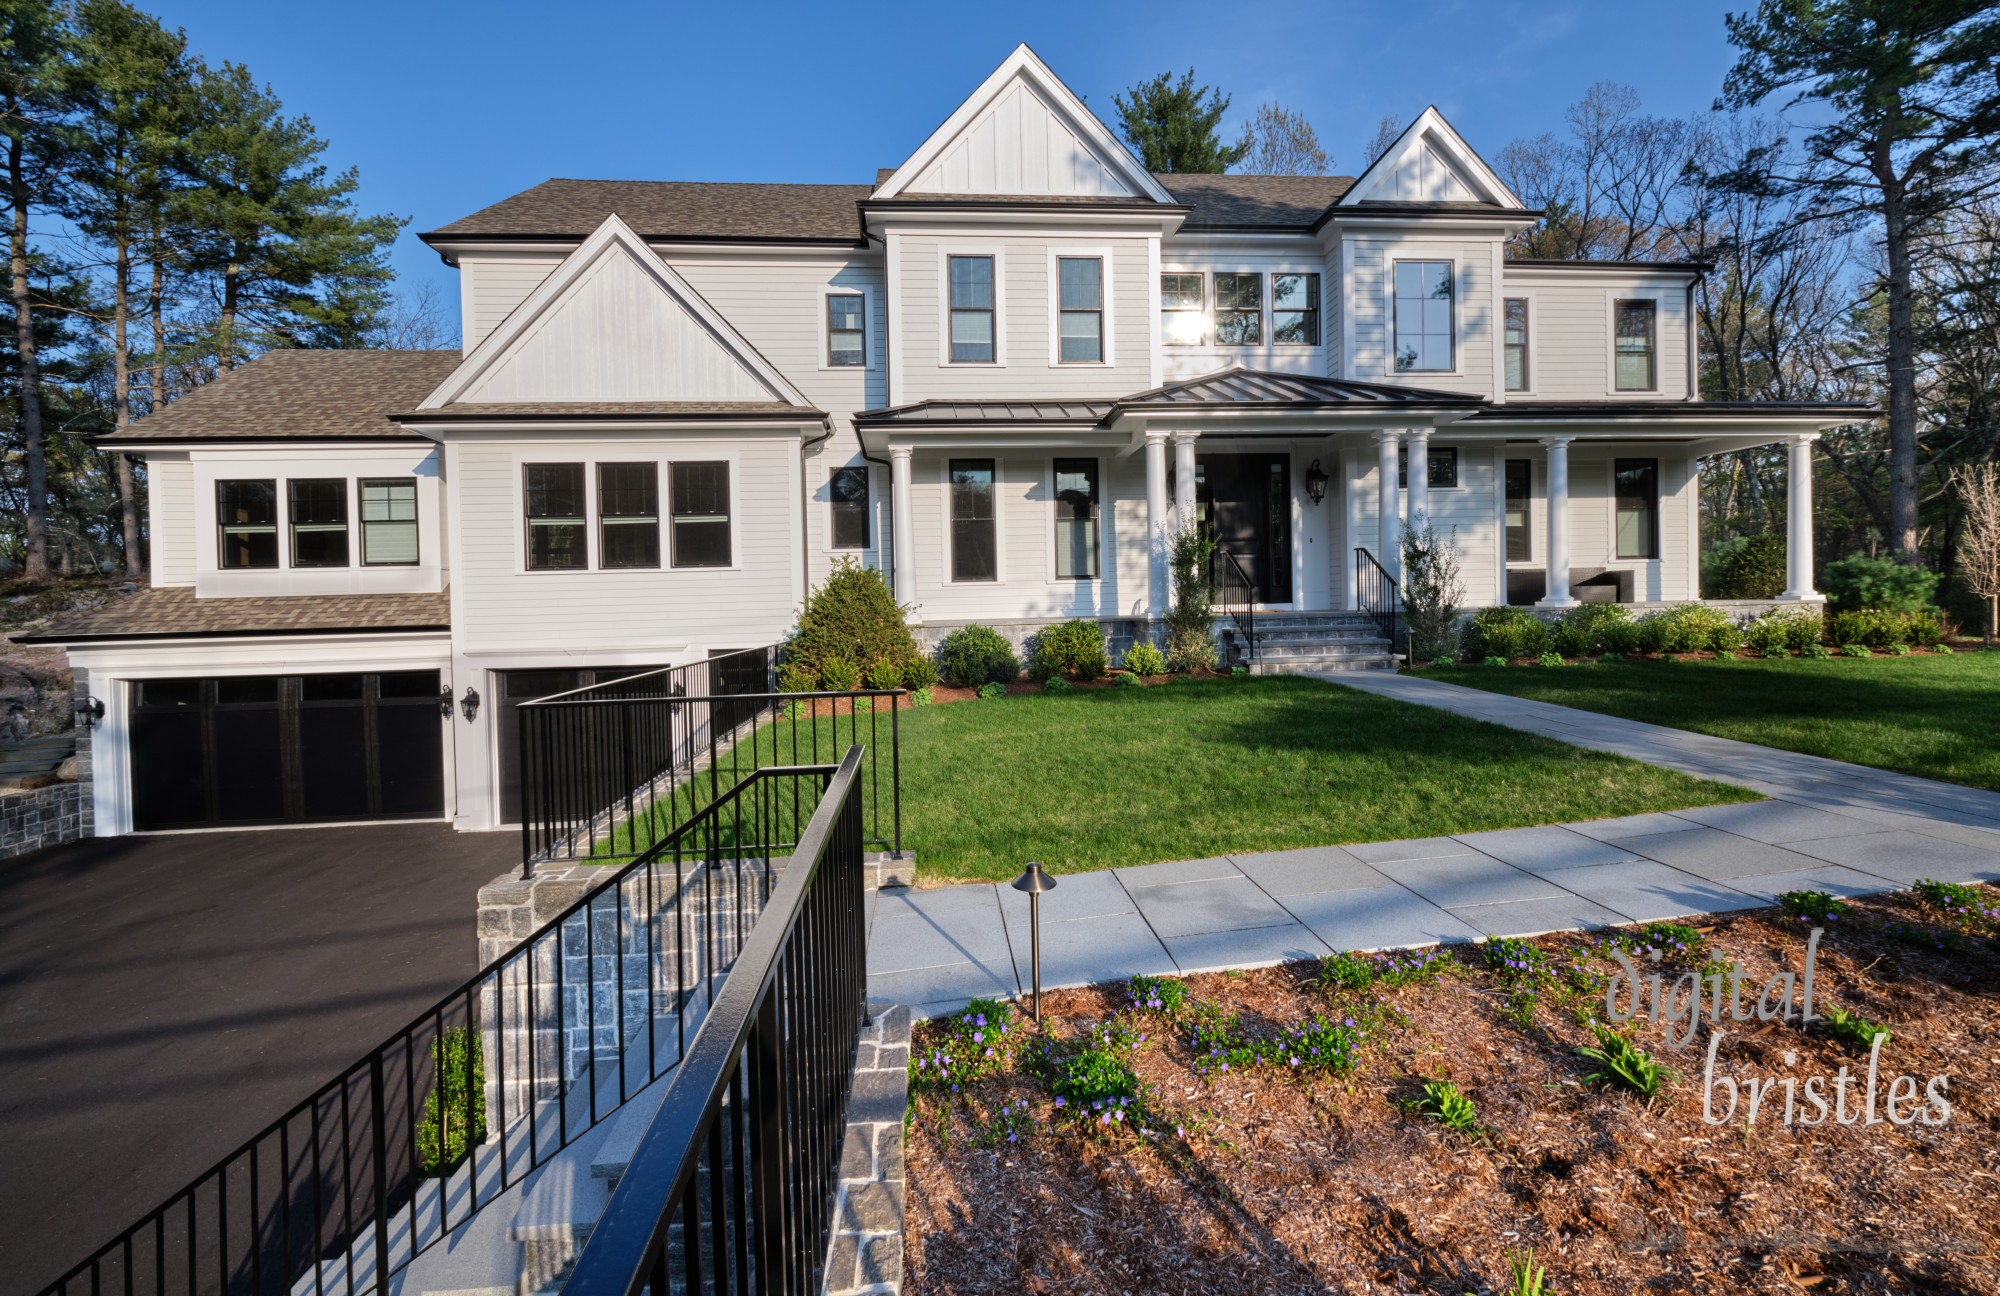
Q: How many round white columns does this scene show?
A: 7